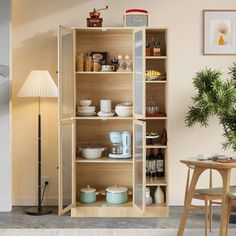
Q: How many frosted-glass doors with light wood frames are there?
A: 4